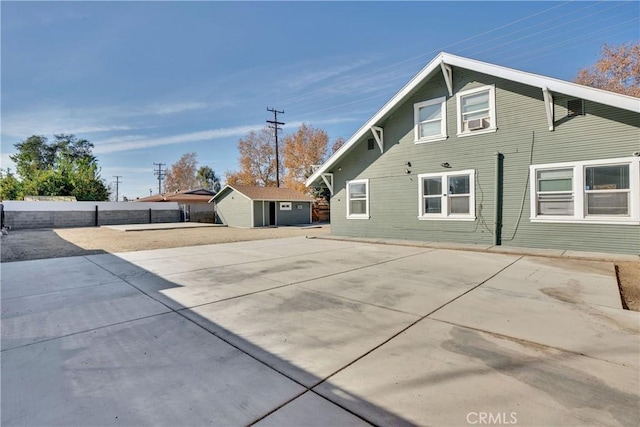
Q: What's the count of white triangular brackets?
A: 4